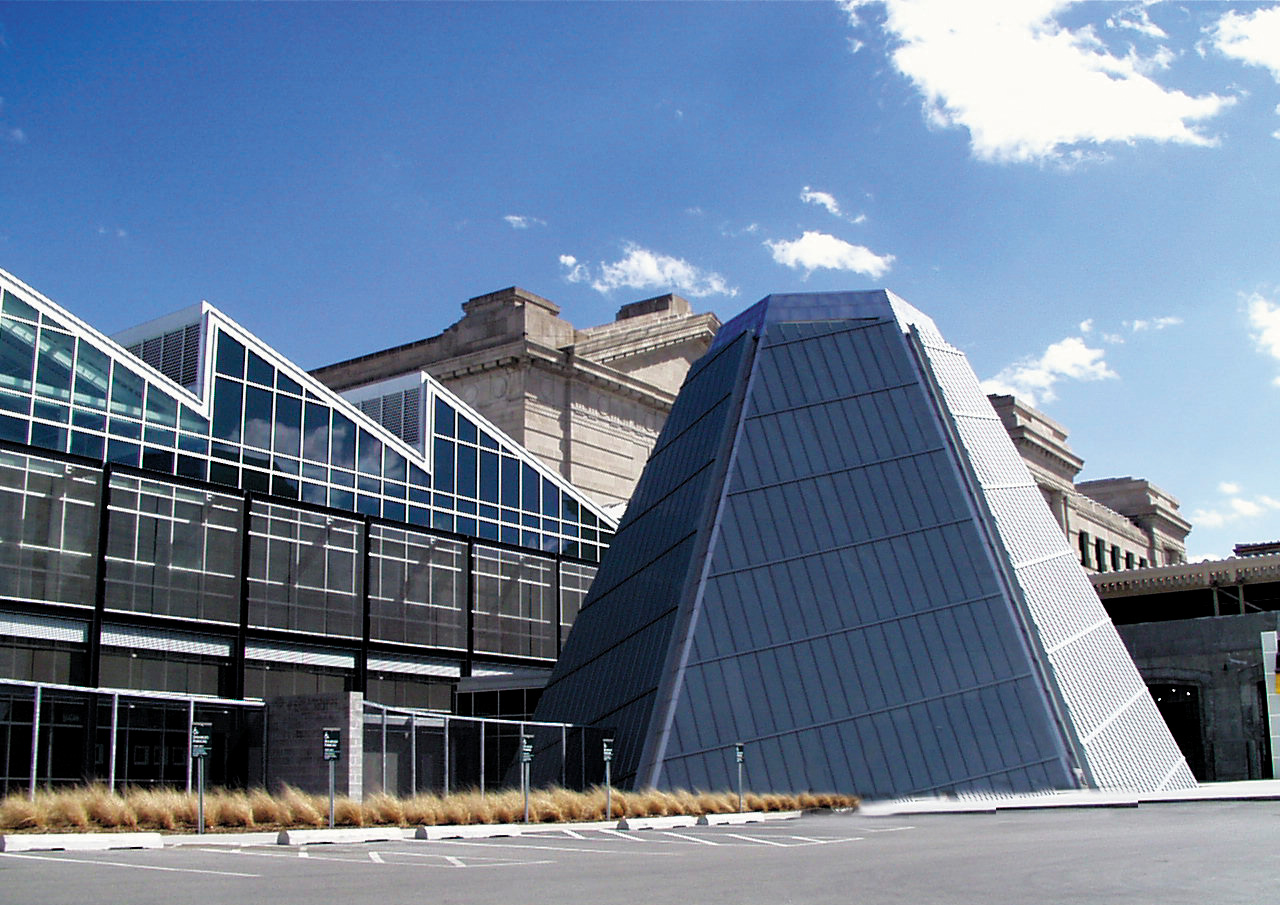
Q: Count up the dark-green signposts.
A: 5